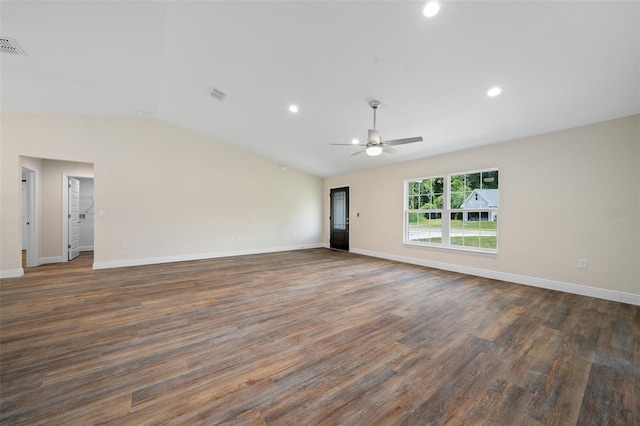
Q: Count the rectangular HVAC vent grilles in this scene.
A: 2